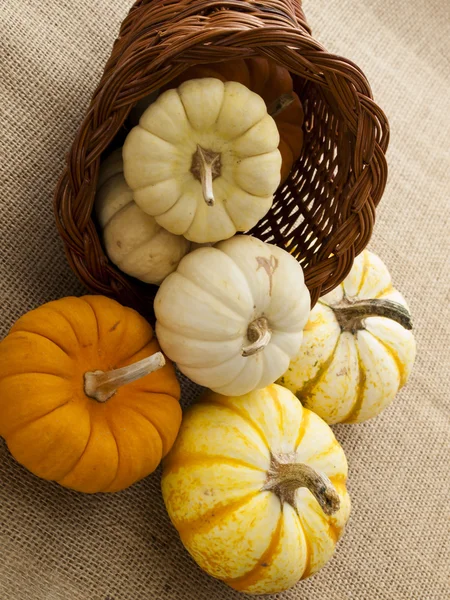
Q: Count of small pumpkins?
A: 7